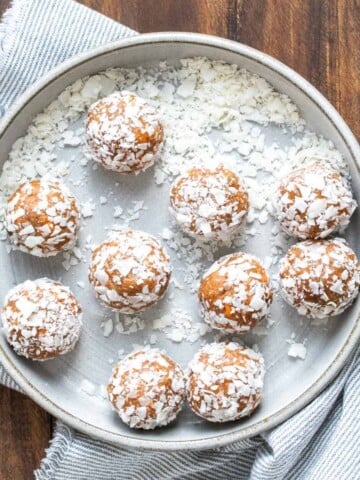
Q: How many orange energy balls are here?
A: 10